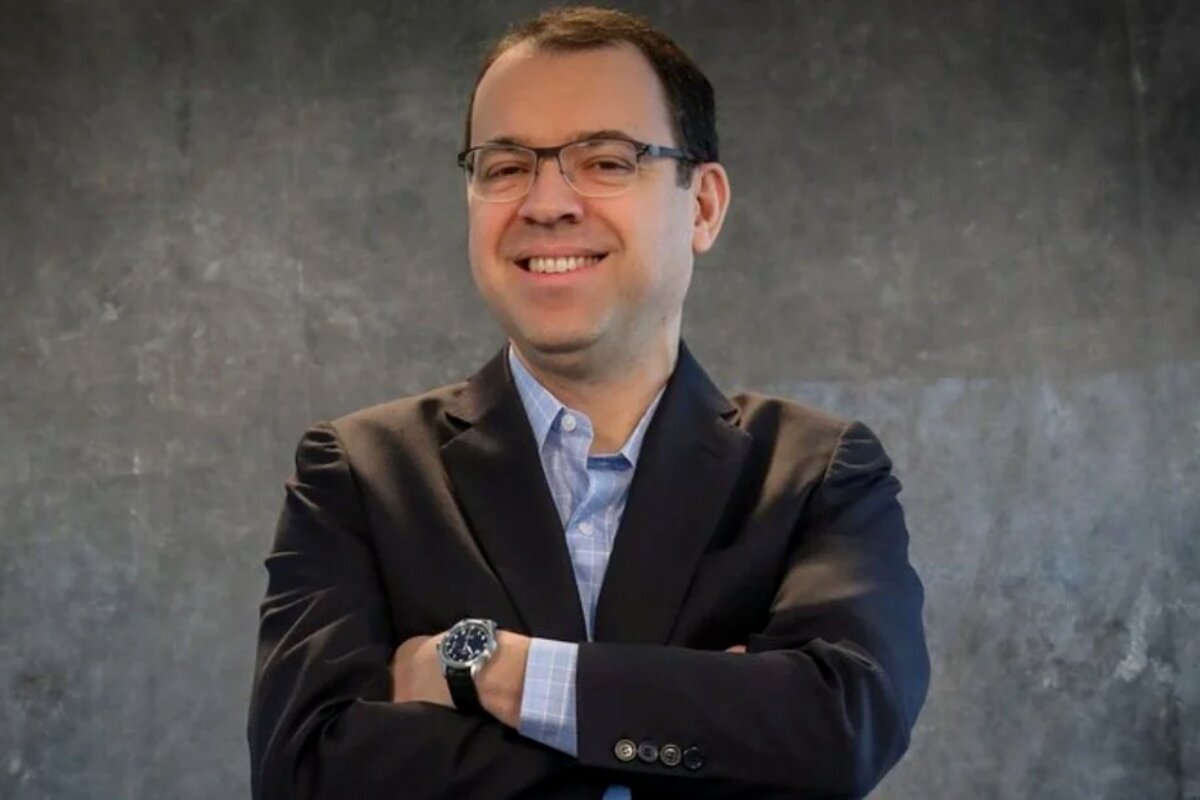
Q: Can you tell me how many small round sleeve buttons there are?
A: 4